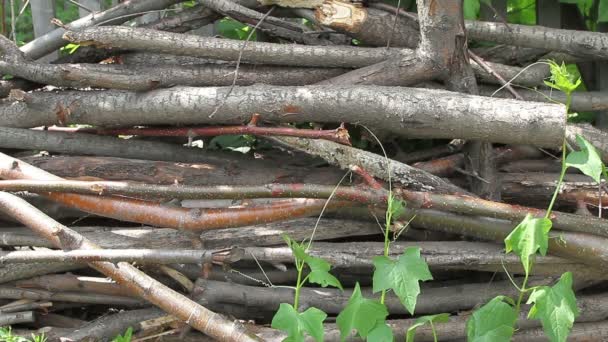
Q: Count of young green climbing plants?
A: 3